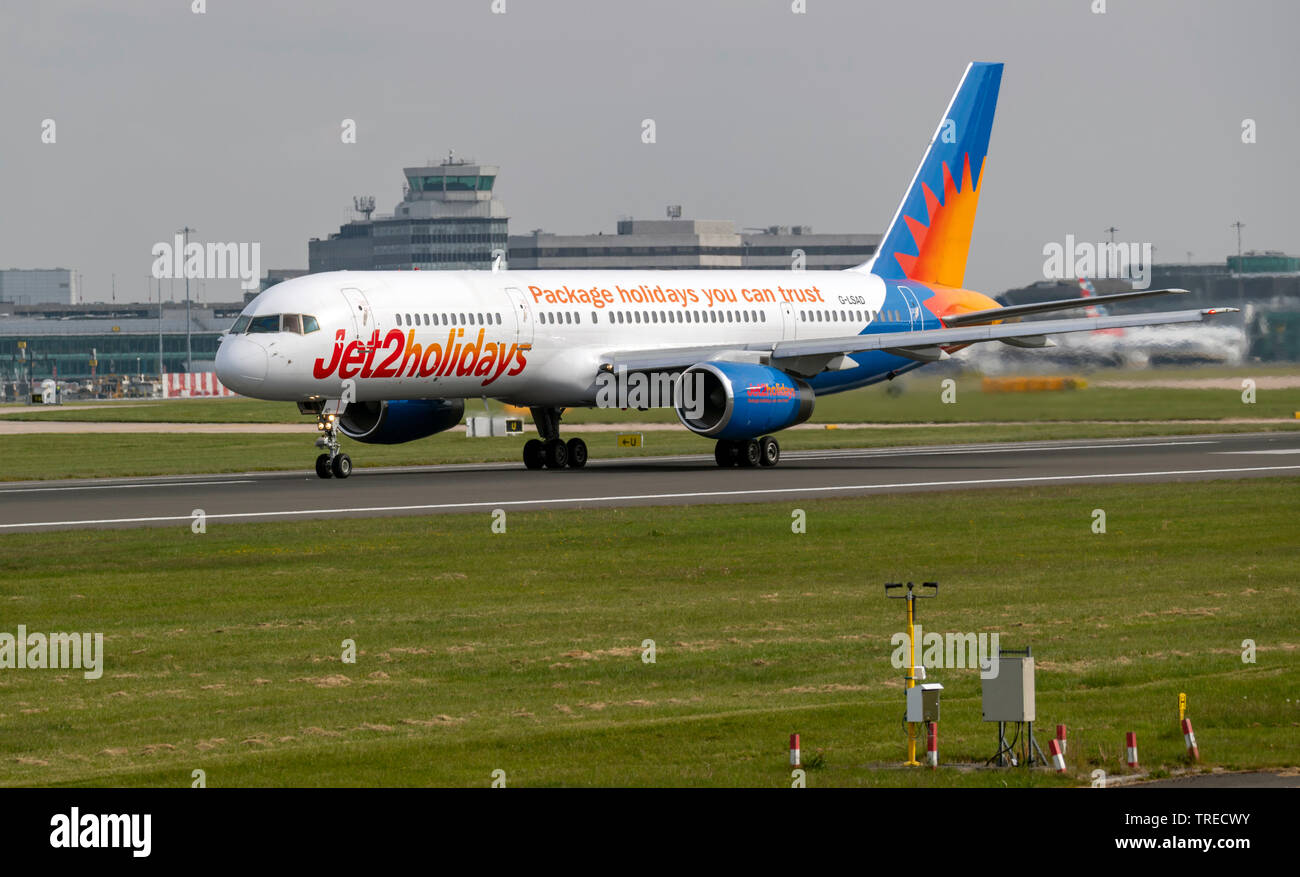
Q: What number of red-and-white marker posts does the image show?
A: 6